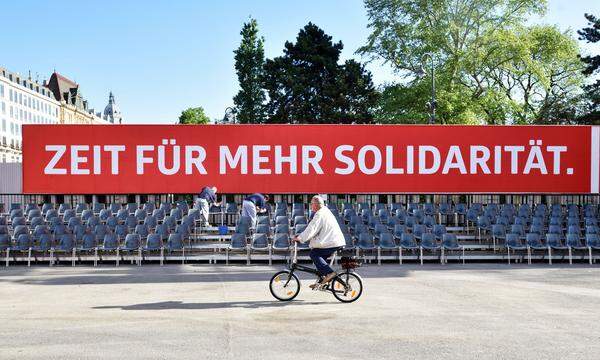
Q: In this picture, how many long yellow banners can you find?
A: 0